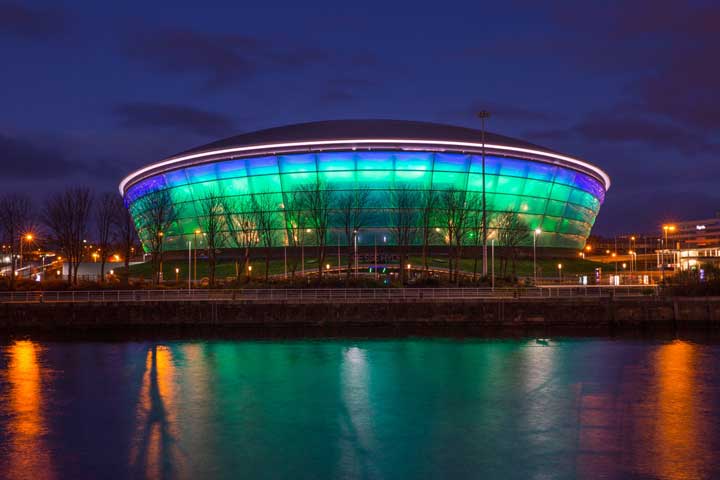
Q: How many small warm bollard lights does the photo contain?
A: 9